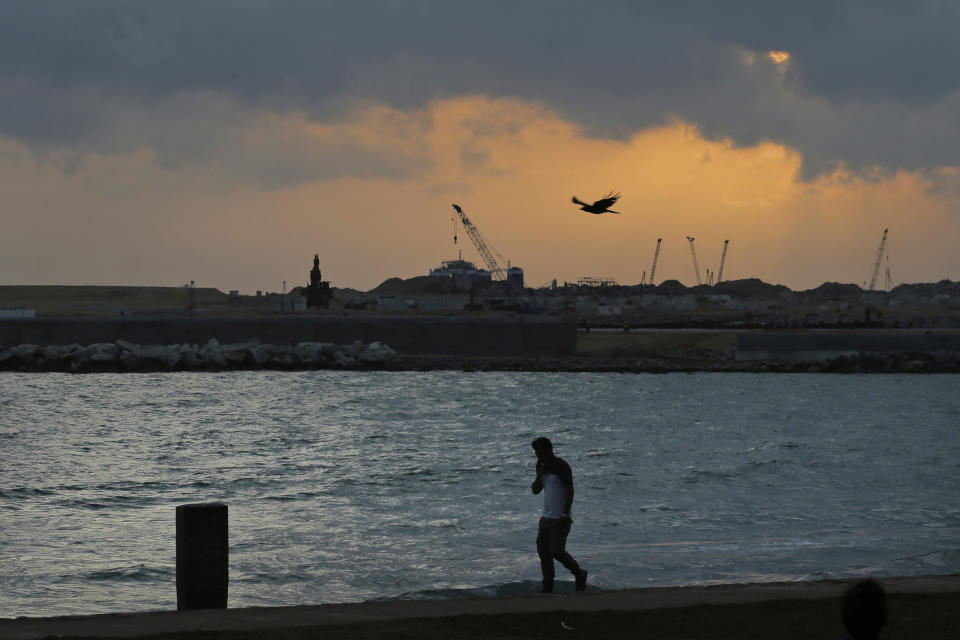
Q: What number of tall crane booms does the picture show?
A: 5